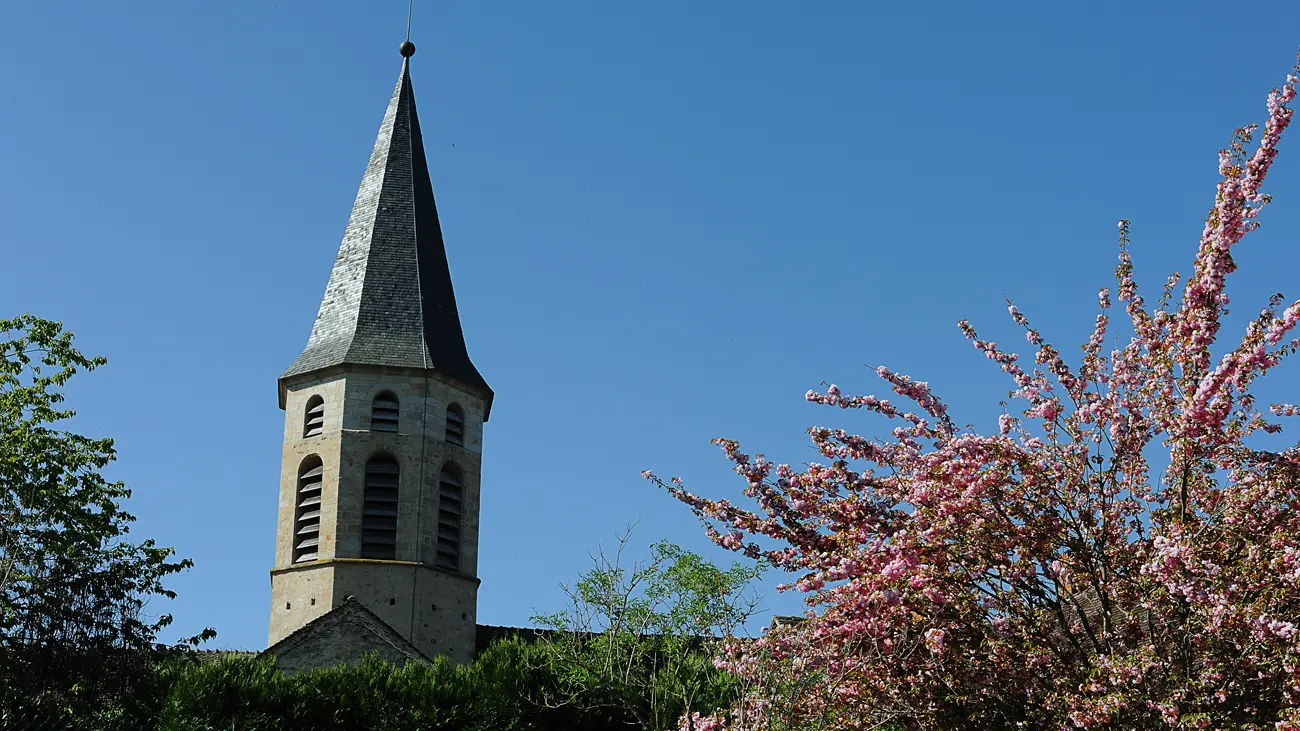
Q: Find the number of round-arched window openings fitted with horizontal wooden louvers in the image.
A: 6